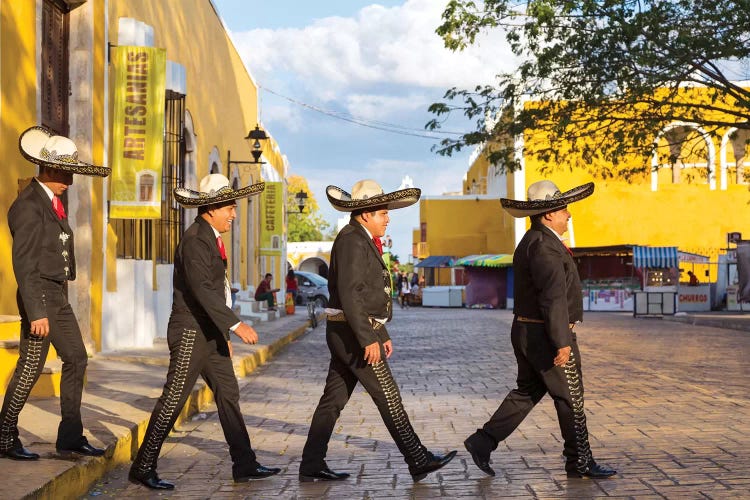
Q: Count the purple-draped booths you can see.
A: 1